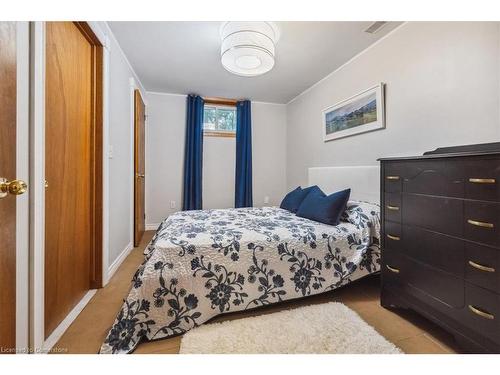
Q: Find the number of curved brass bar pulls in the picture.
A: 8